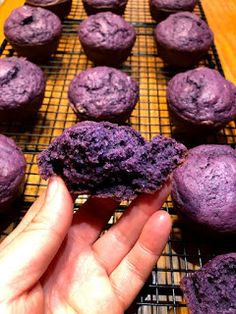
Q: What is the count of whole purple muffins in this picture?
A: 11